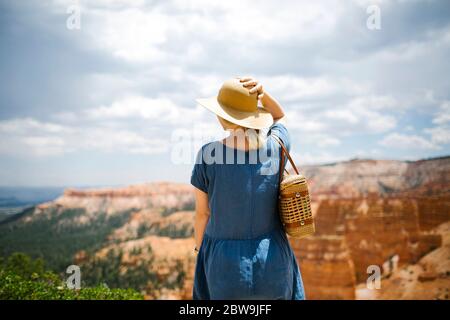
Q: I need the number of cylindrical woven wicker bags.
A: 1